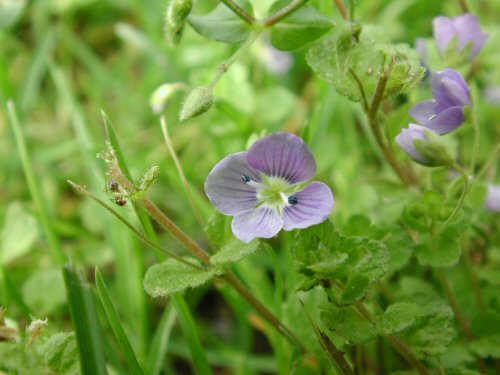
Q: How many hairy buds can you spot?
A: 2